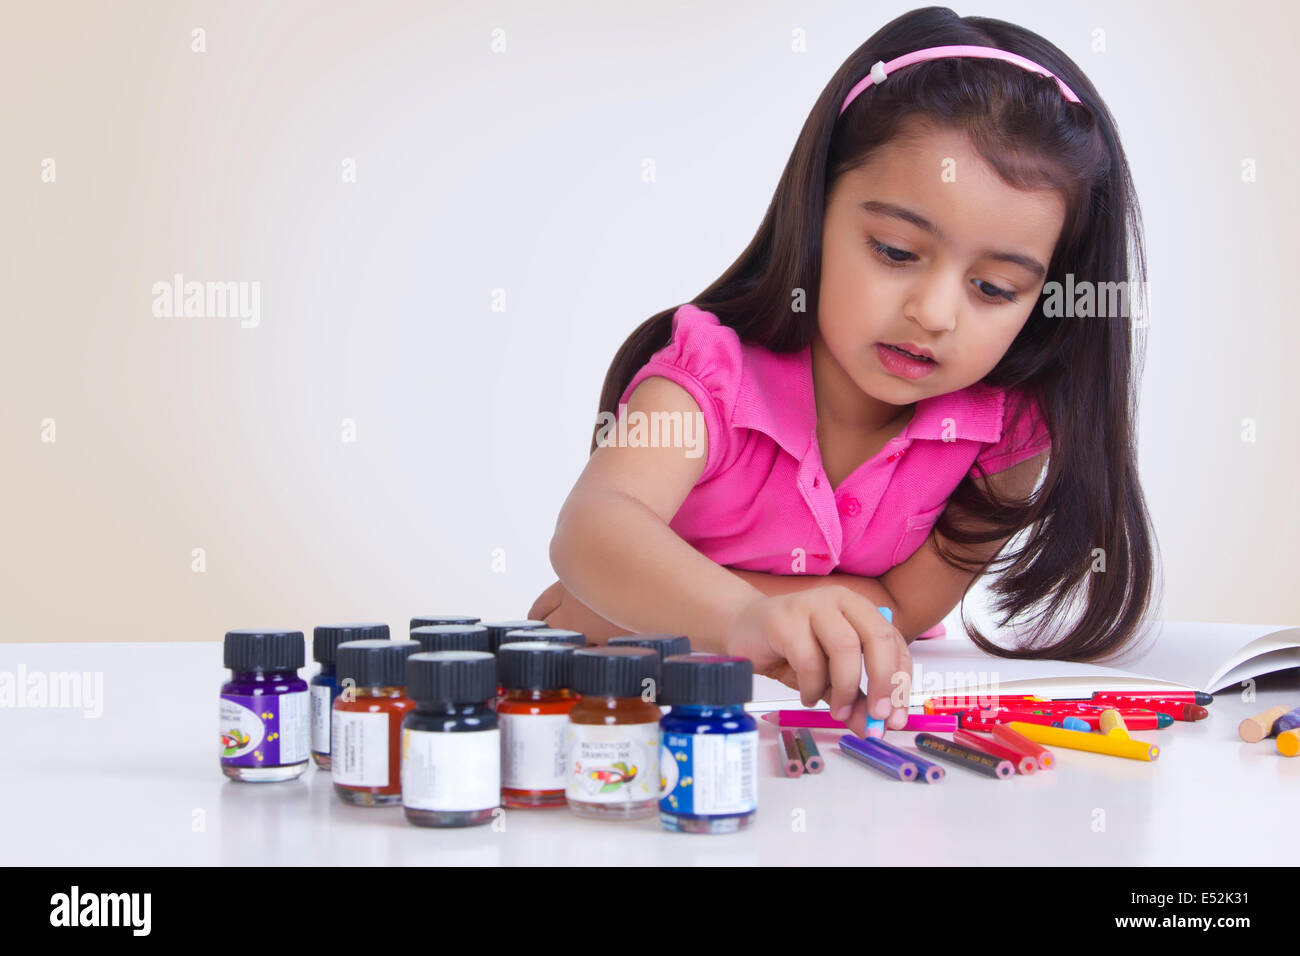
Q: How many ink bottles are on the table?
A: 12